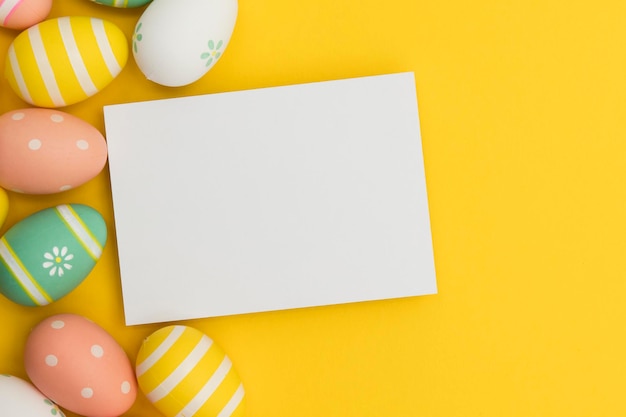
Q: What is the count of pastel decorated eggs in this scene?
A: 10